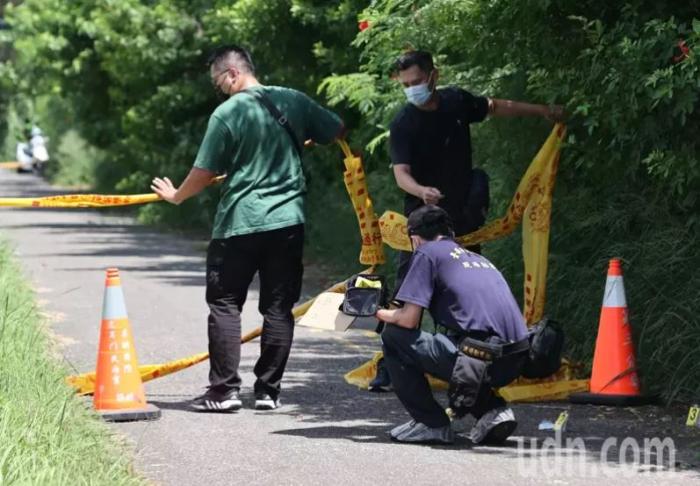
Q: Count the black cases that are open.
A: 1